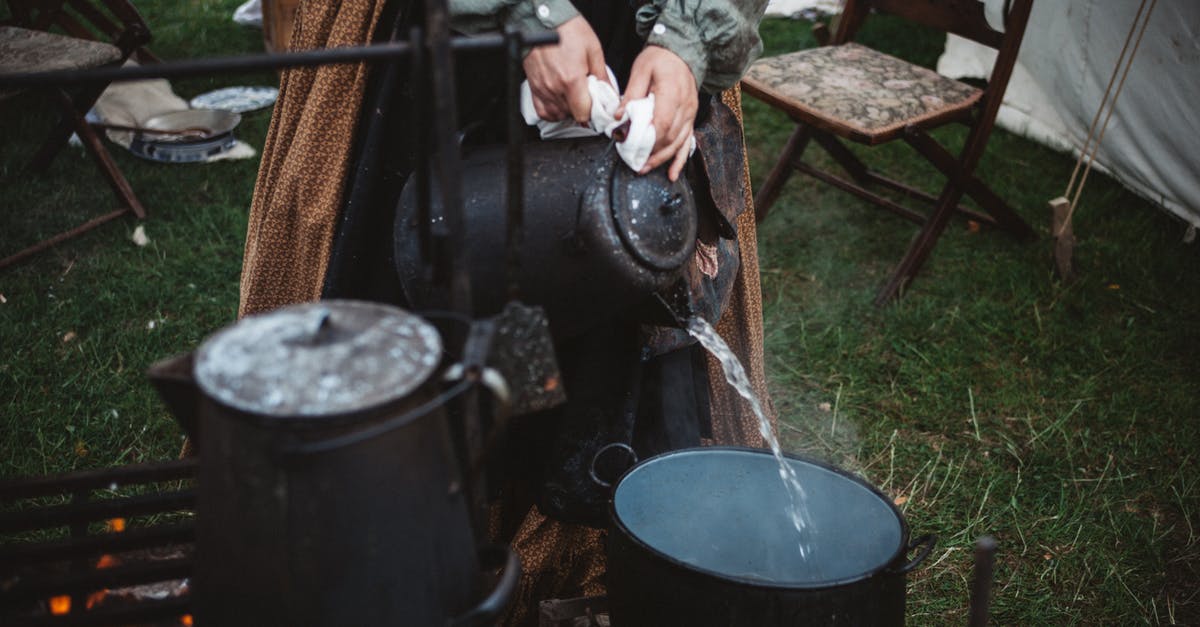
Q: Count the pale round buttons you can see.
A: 2